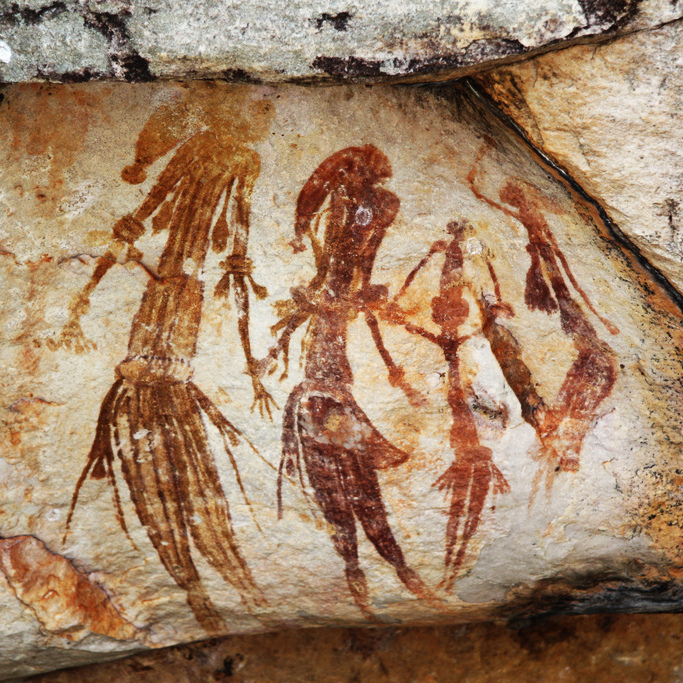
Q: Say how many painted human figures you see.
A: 4